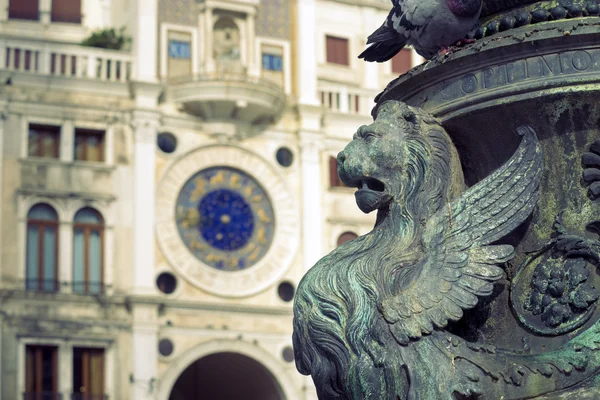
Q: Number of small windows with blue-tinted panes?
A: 2